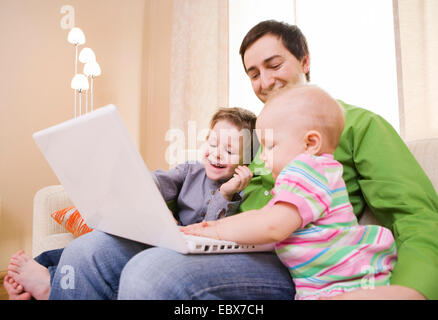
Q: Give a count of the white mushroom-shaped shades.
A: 4